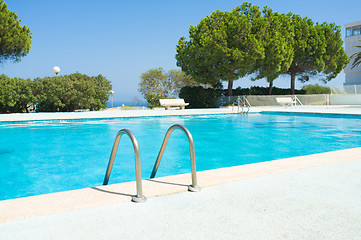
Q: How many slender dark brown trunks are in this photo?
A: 3